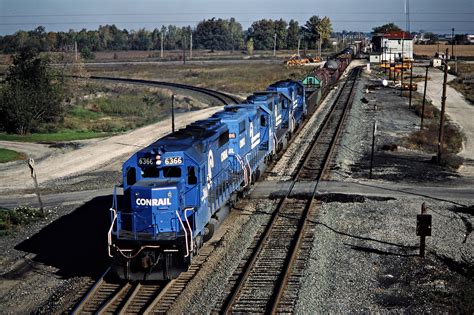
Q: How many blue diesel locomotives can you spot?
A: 4